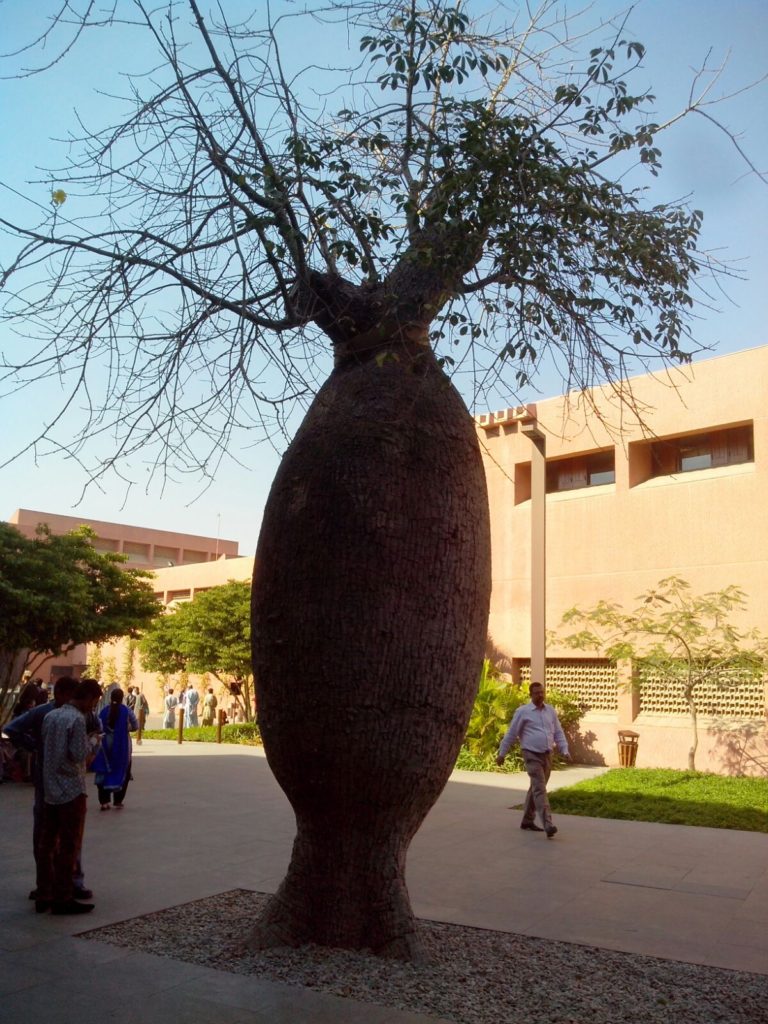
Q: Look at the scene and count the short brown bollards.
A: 3